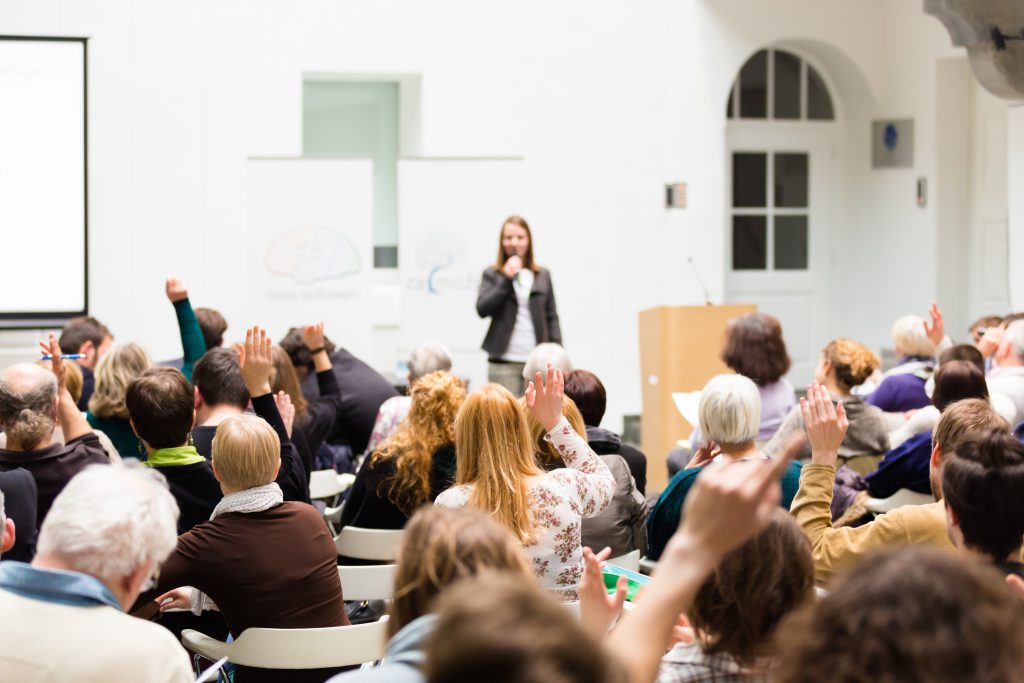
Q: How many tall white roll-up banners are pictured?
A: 2